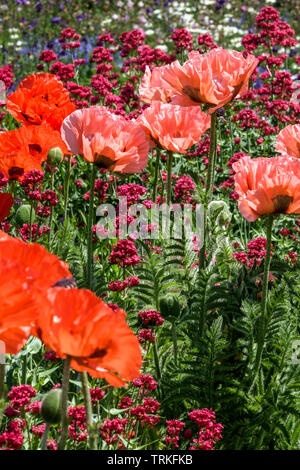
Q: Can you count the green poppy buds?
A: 5